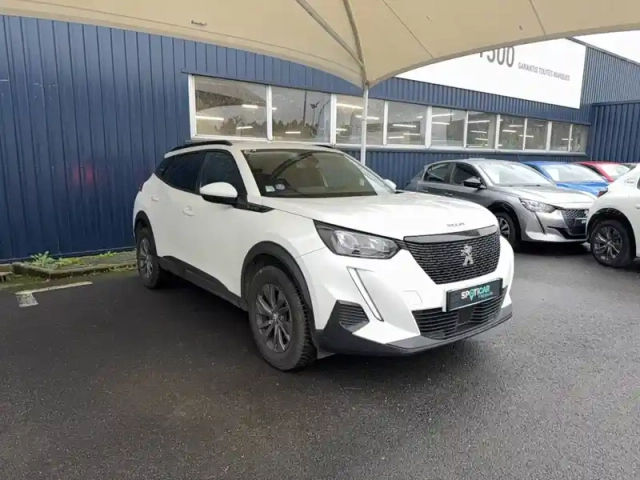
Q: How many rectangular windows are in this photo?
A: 10